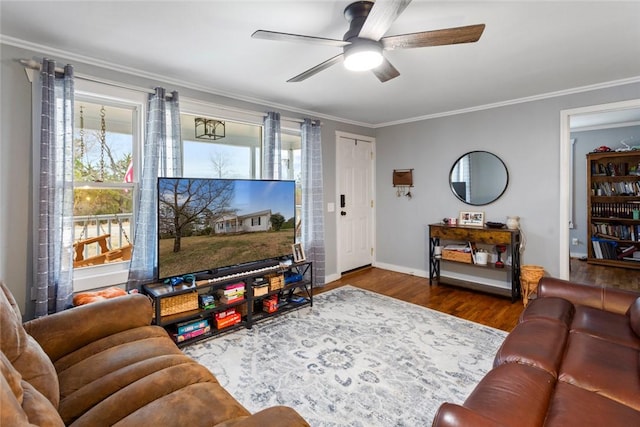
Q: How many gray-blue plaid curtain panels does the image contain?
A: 4